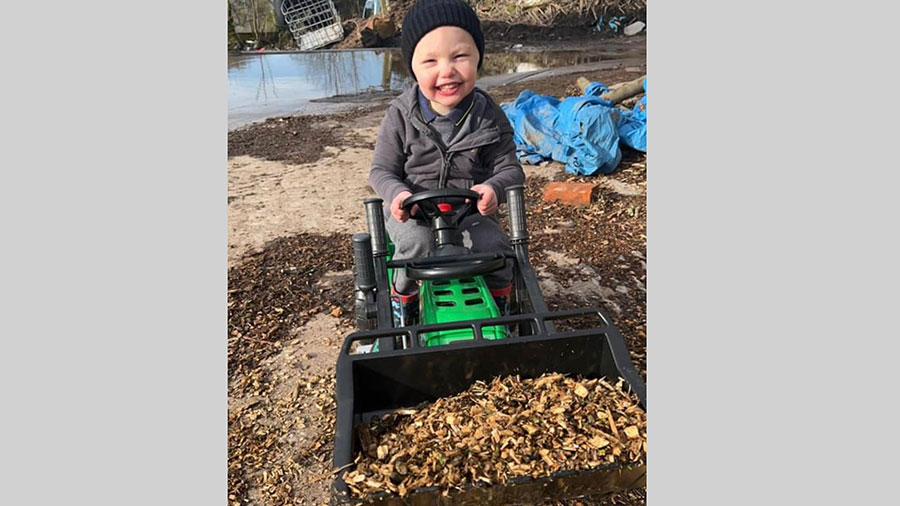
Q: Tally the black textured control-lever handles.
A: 3